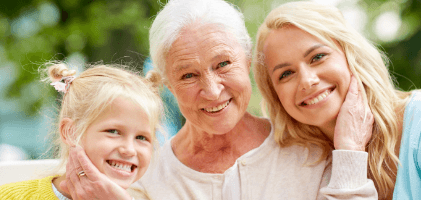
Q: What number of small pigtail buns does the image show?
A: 2